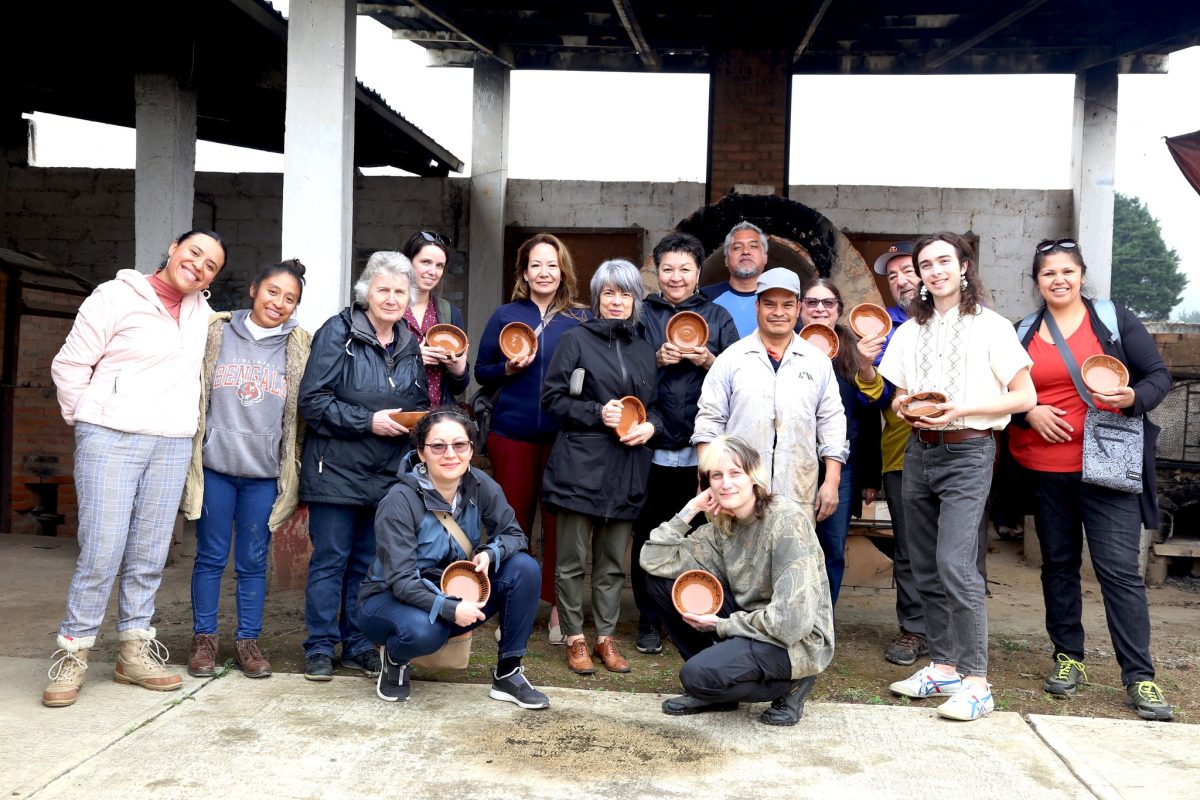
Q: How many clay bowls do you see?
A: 11